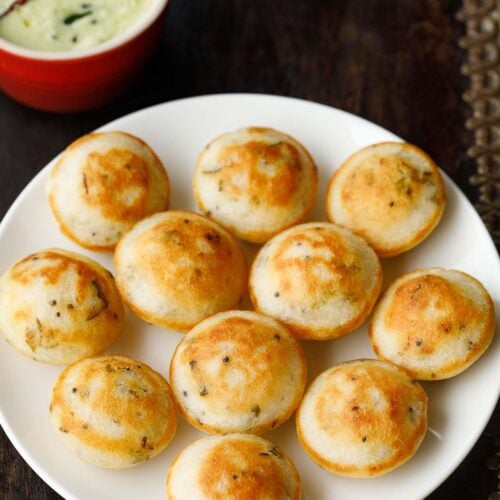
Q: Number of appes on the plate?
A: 11